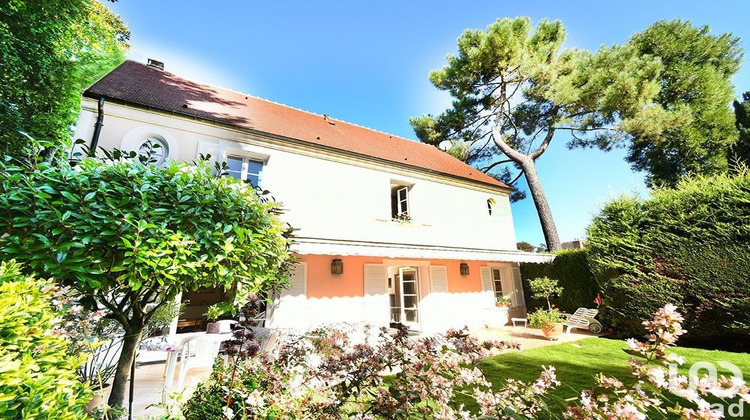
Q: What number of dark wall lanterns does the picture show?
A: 2